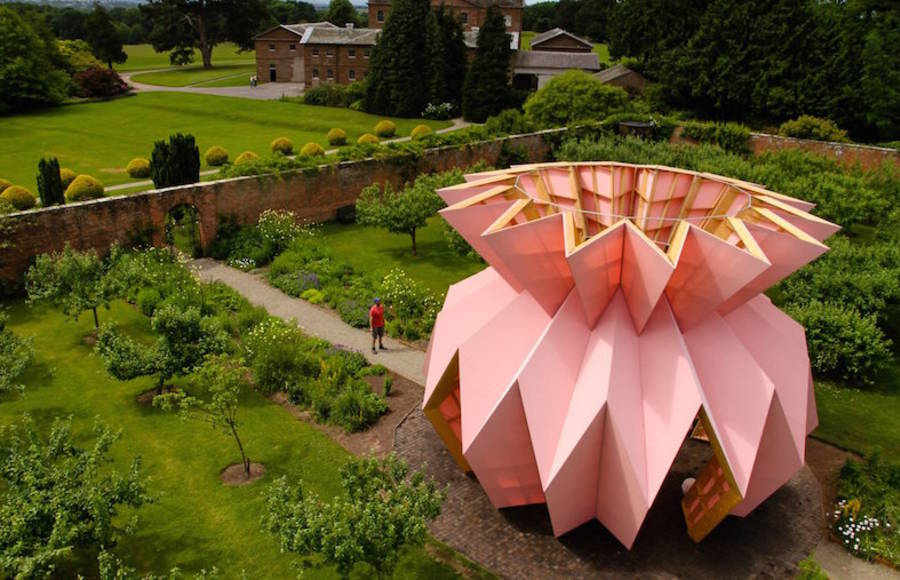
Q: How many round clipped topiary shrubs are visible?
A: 13